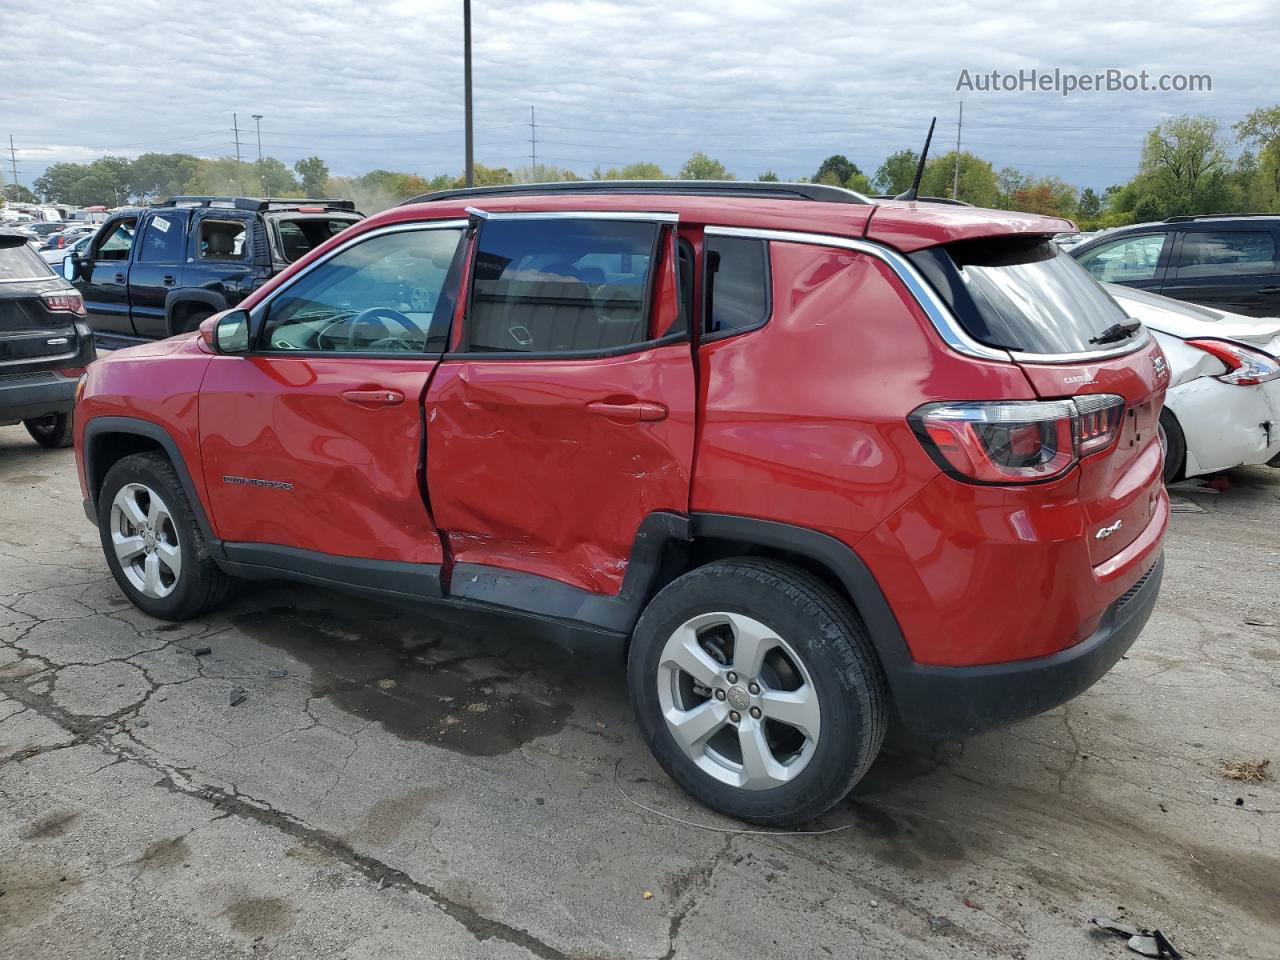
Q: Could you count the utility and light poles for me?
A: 6